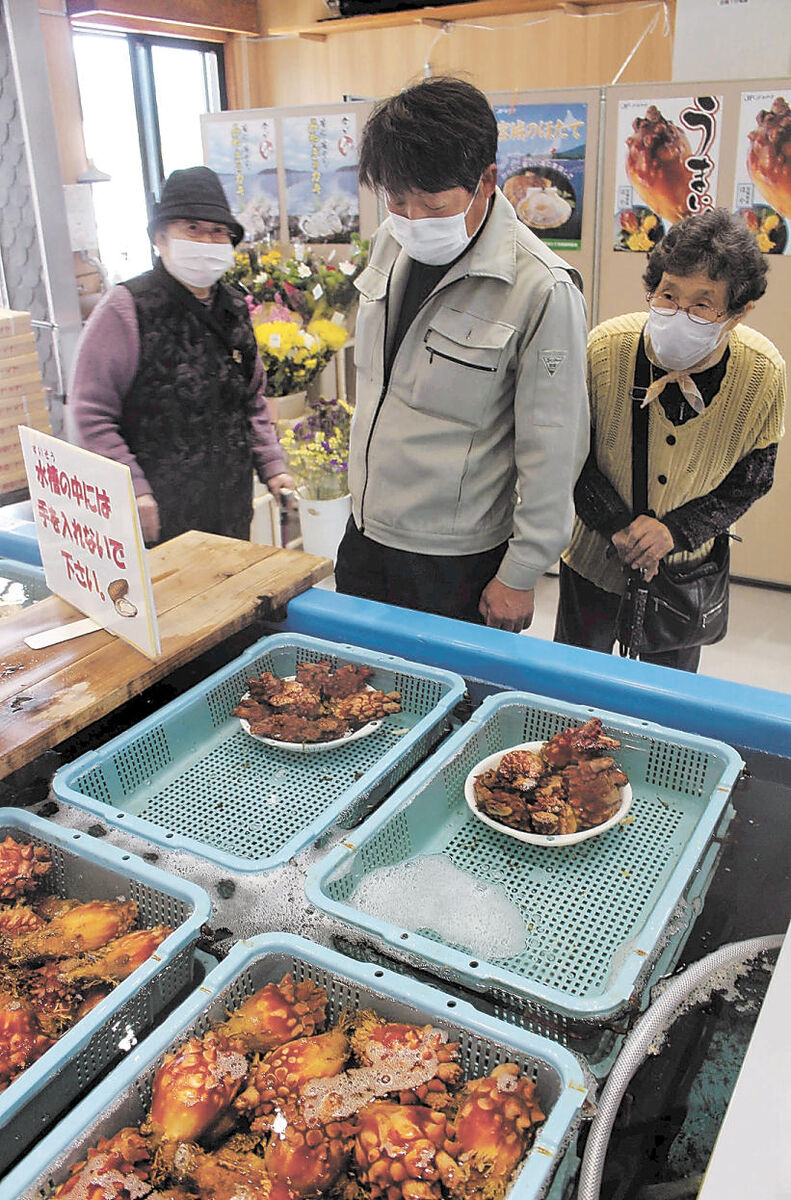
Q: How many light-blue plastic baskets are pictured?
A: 4